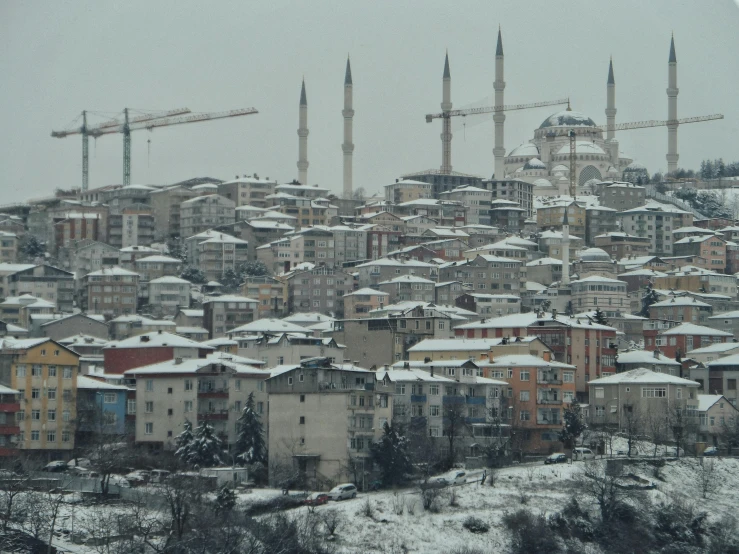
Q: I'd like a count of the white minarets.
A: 7